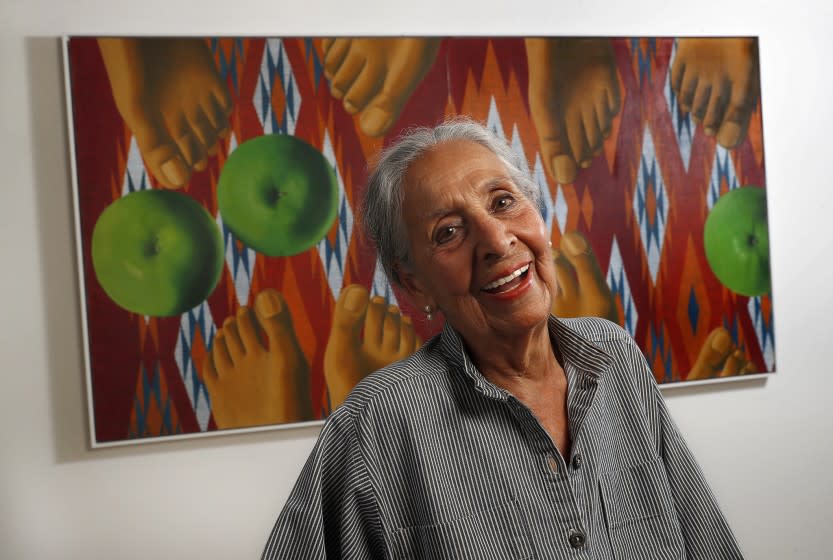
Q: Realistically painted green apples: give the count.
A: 3